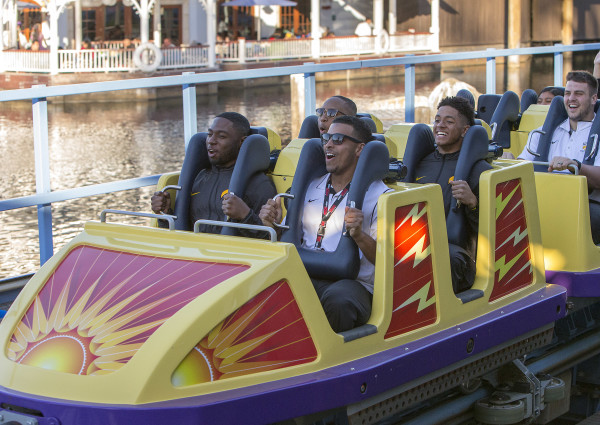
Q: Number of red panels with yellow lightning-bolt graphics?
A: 2